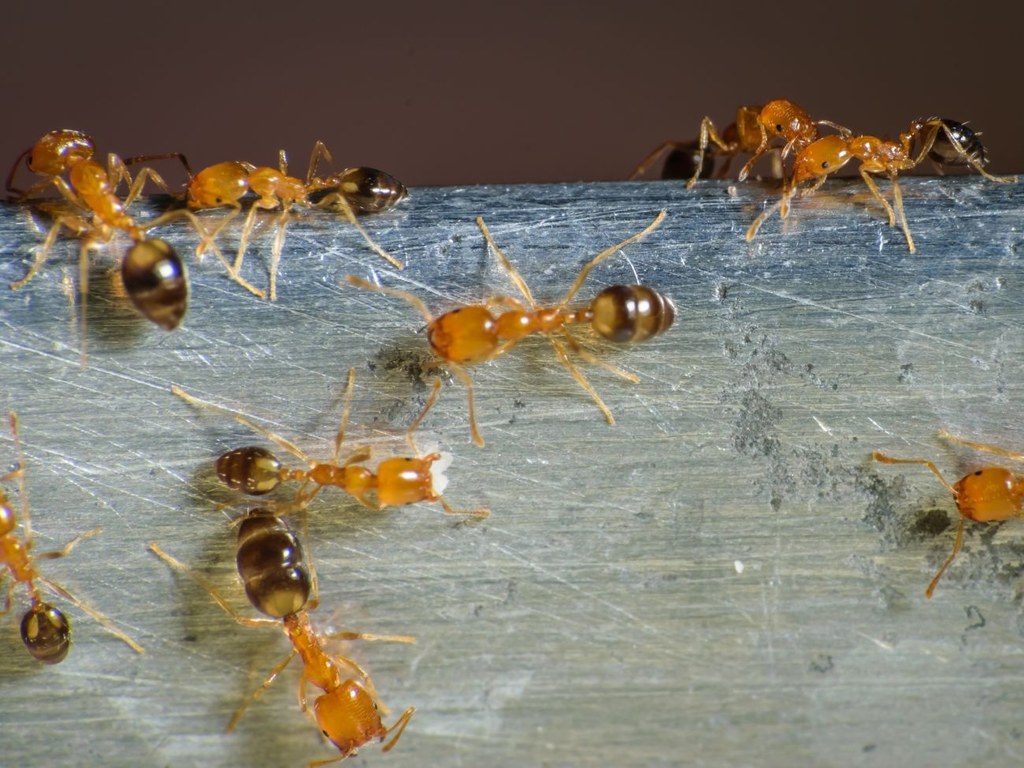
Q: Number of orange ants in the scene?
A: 9